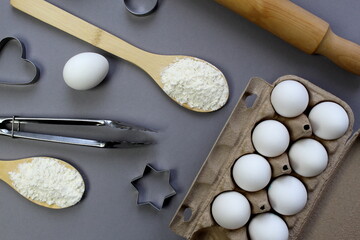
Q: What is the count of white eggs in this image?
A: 9